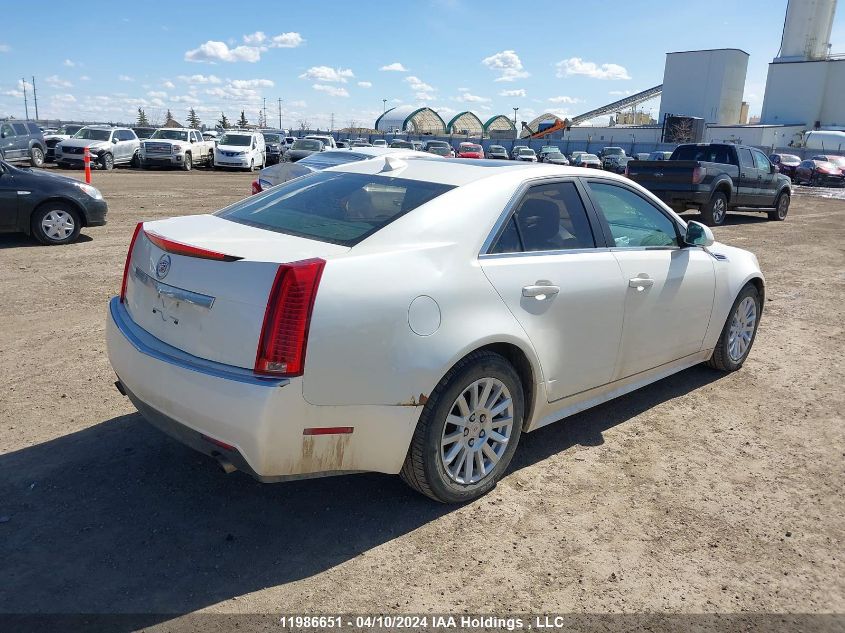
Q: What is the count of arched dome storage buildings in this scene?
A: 4